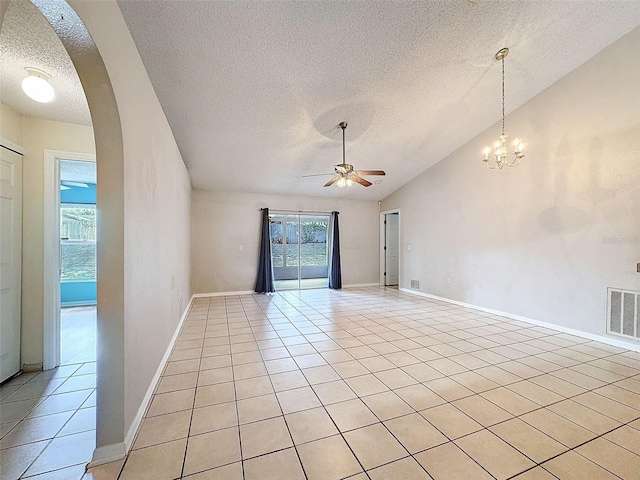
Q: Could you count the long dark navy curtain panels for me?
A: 2